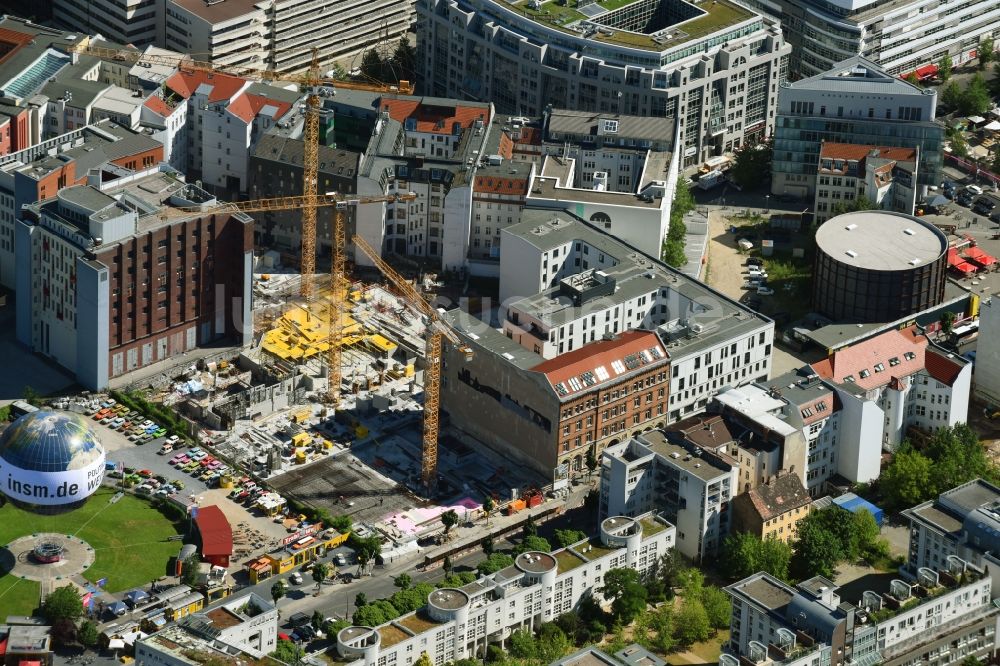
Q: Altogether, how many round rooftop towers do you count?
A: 4